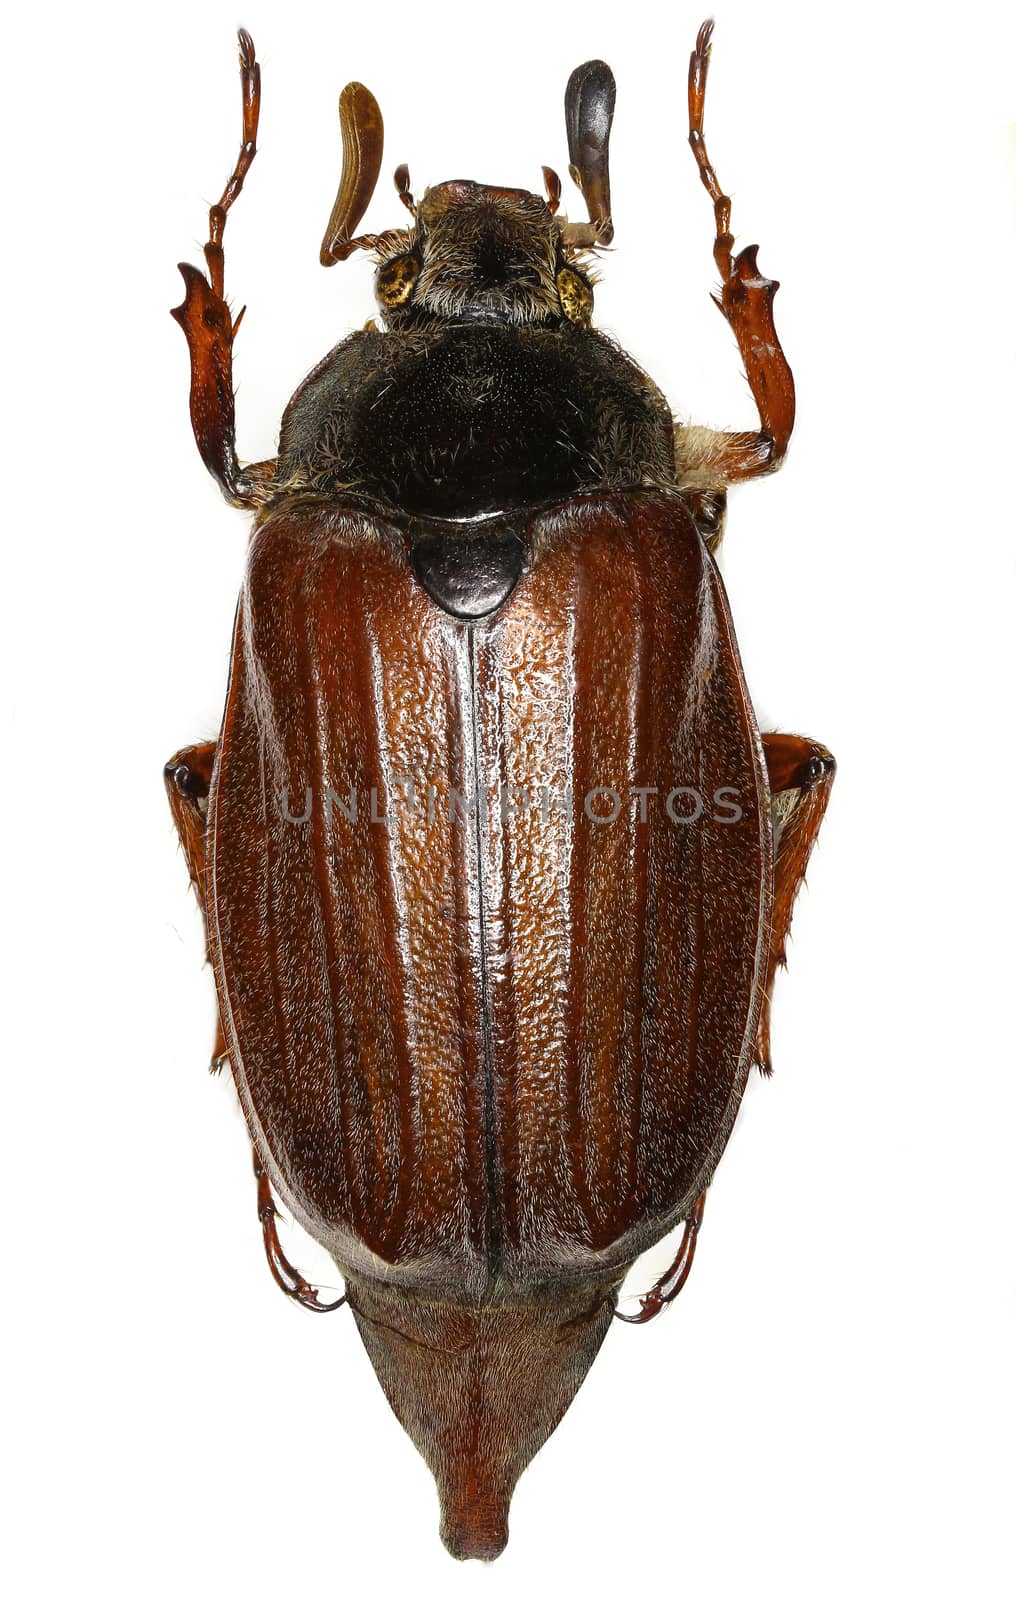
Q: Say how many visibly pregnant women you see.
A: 0